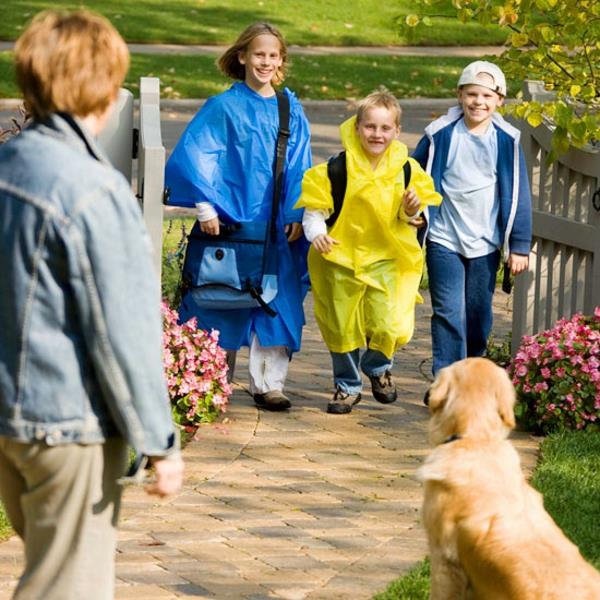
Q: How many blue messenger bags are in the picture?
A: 1